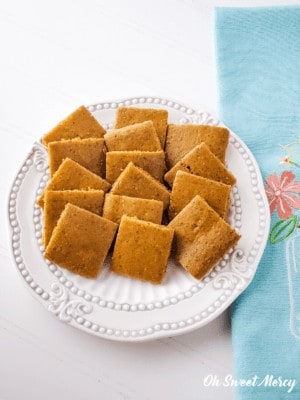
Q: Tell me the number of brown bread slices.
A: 15